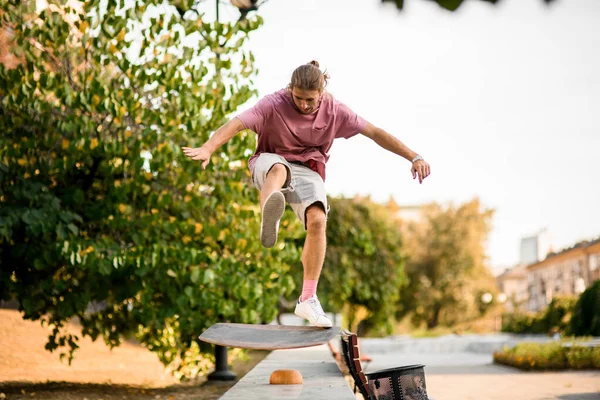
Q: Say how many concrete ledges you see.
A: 1